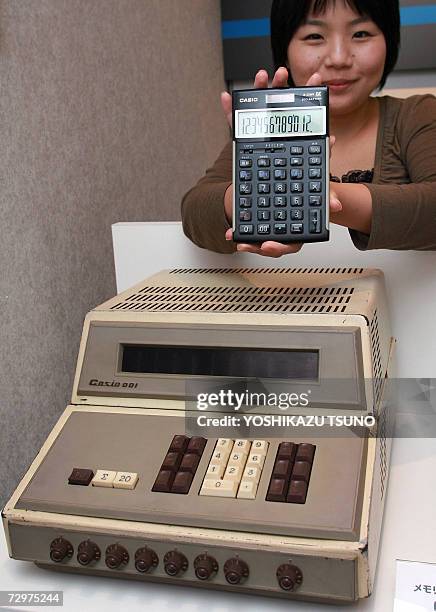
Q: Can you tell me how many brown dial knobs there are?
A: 8